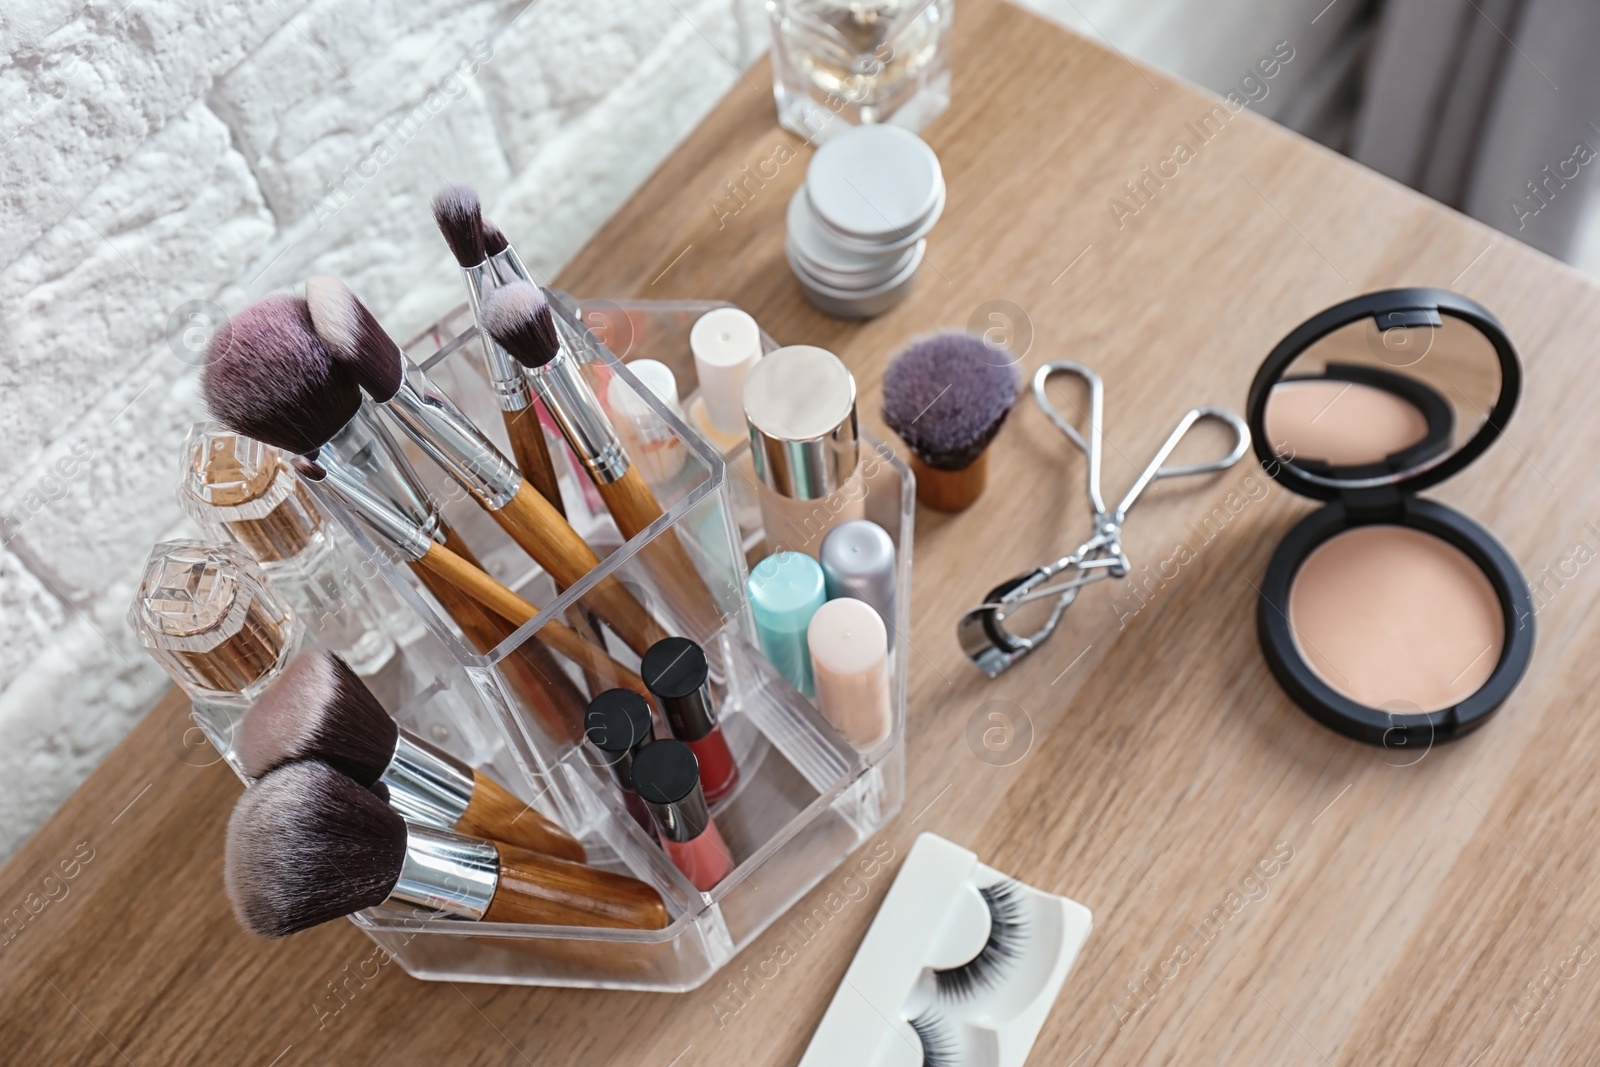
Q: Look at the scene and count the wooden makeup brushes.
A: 9